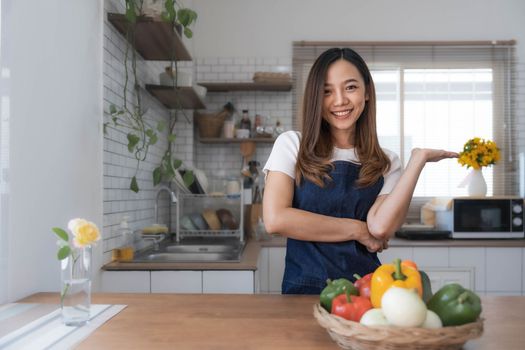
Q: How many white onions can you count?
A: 3